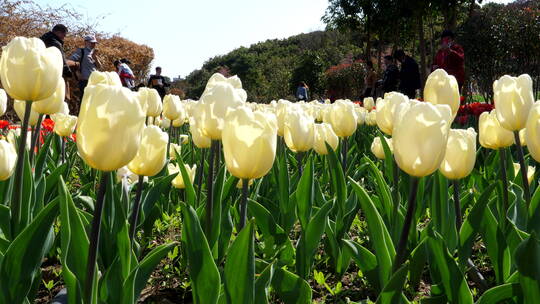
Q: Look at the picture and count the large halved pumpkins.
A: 0